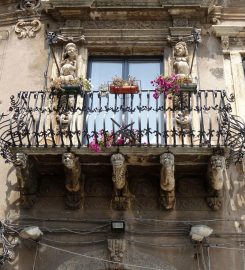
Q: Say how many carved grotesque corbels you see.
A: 5